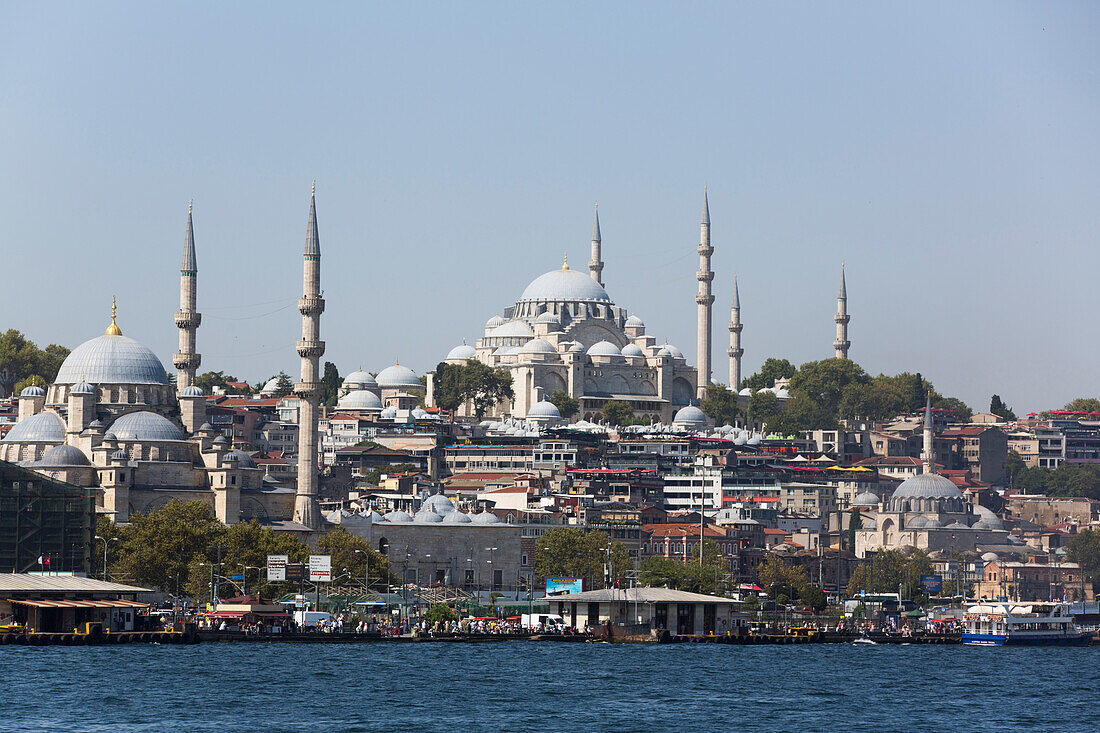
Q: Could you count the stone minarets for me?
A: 7